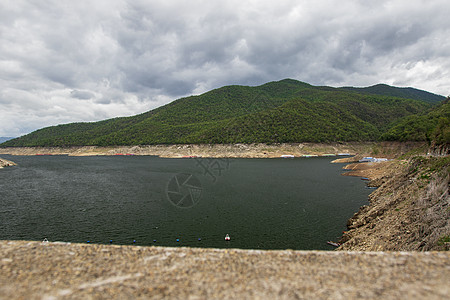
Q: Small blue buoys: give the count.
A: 6